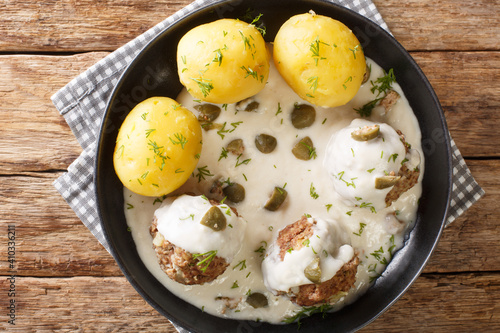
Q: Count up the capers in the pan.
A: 13